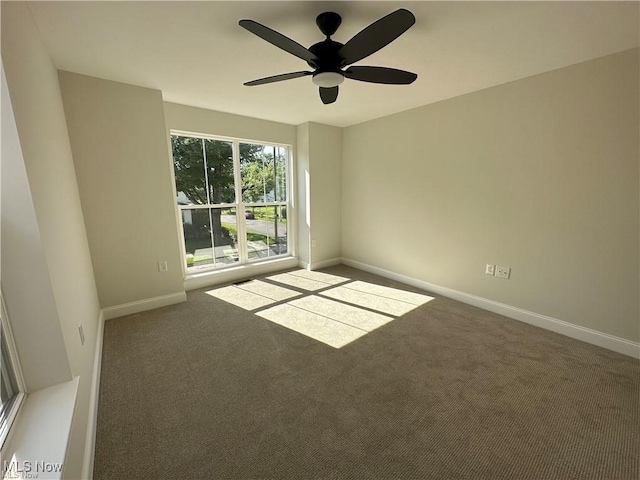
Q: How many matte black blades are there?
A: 5